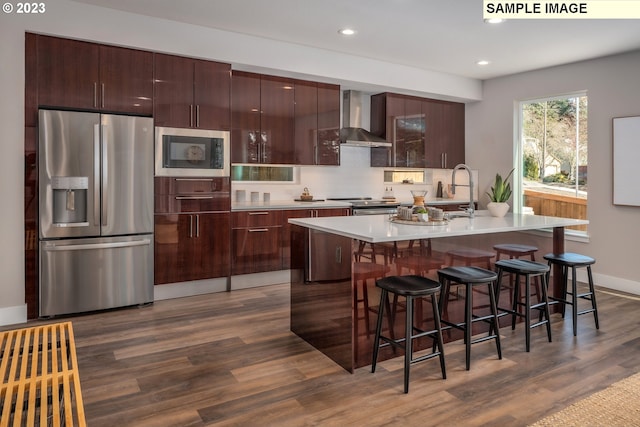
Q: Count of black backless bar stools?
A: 4